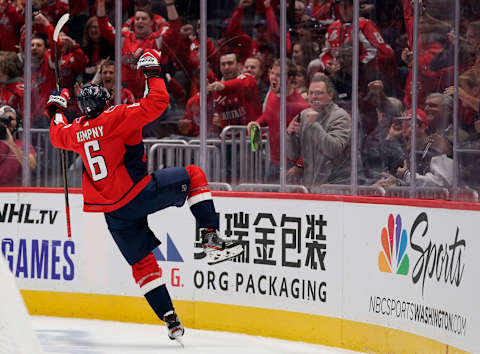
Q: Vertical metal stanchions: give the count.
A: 7